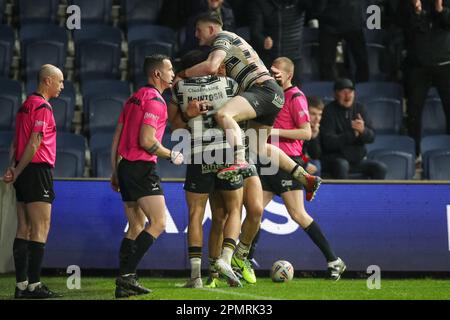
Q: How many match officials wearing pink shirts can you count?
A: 3